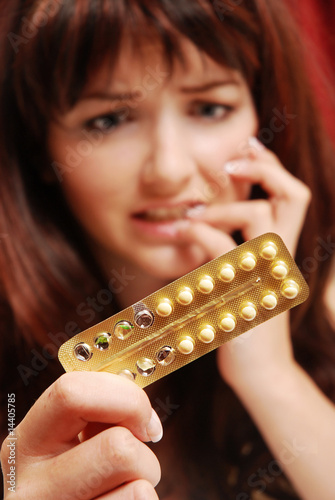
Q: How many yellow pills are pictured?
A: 13